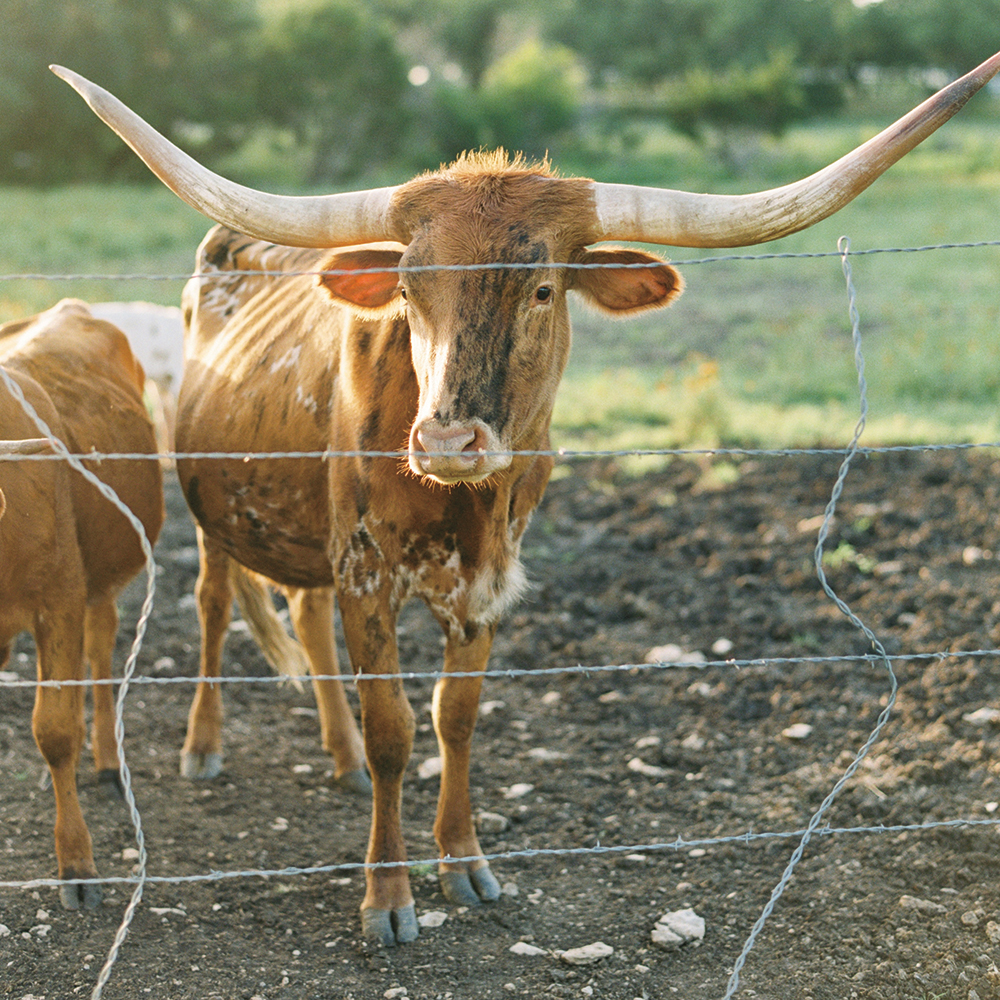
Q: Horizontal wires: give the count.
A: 4